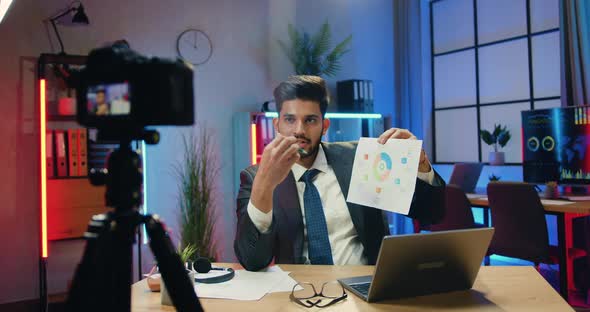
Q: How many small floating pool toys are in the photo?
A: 0